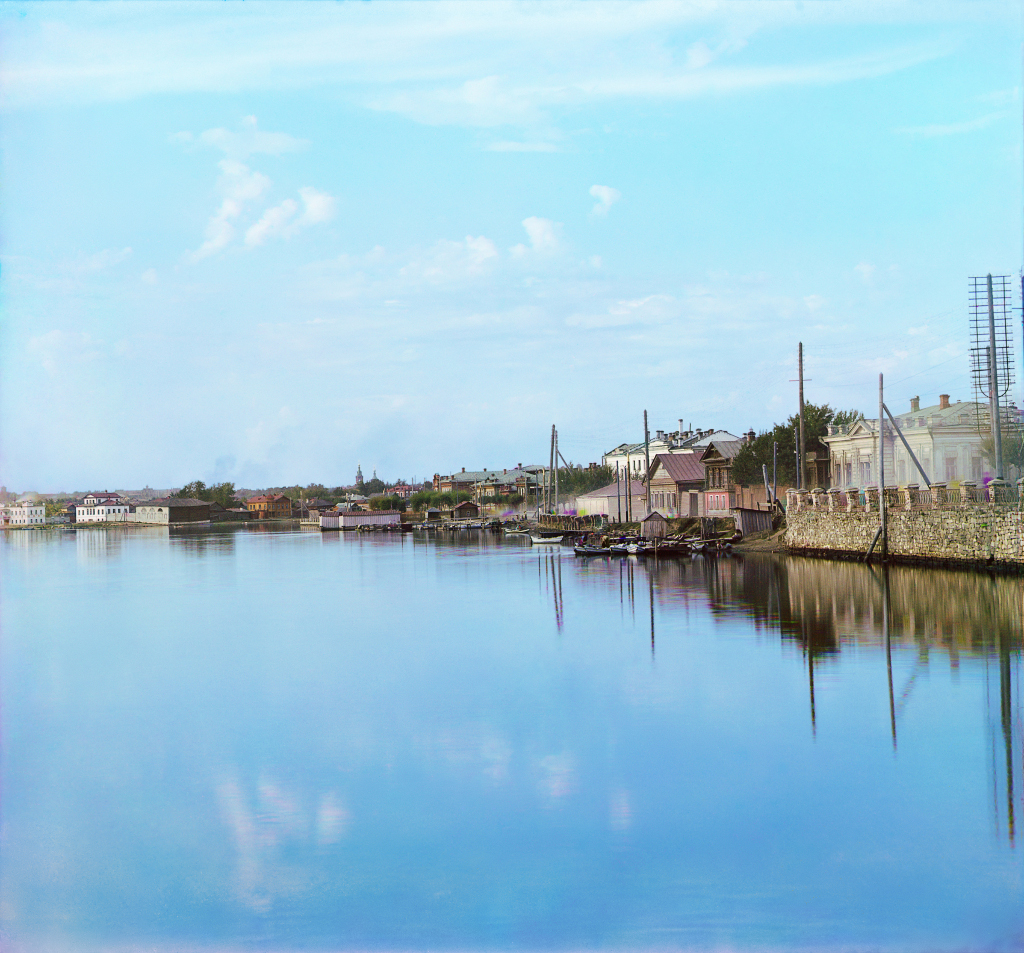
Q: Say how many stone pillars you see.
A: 12